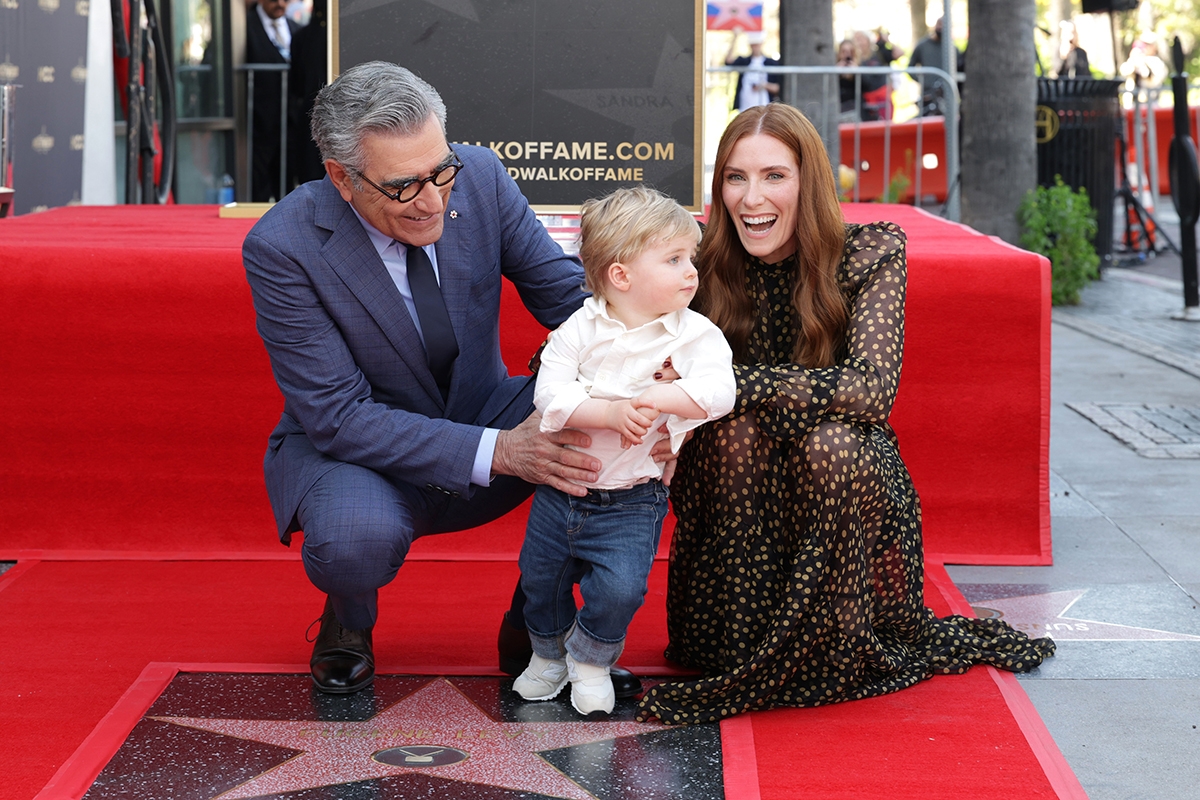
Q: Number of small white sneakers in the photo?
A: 2